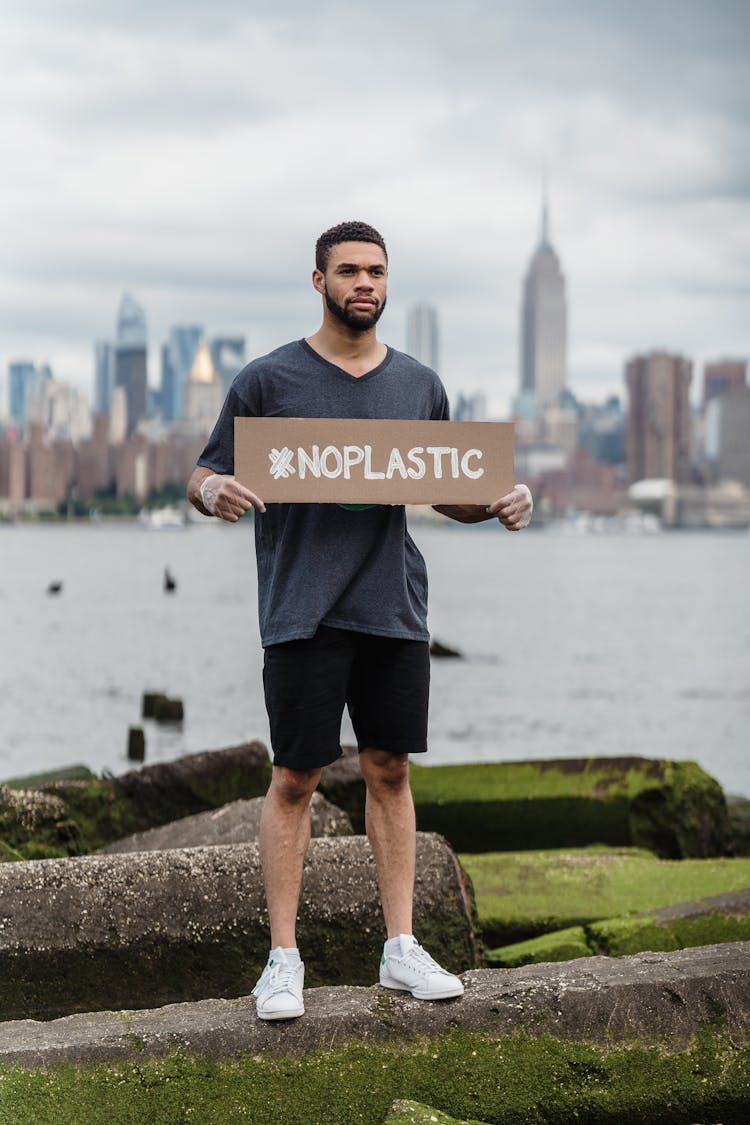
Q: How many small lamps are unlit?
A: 0